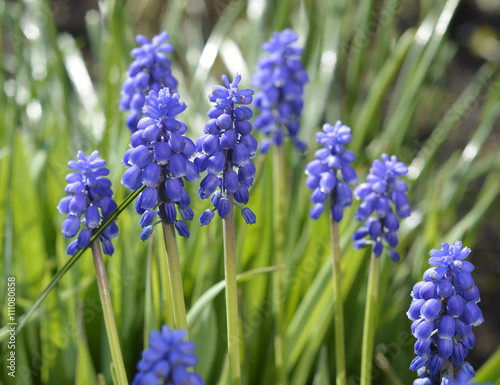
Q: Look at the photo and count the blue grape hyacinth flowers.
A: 9